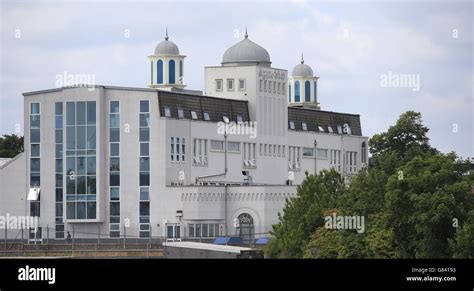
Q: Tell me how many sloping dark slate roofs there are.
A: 2